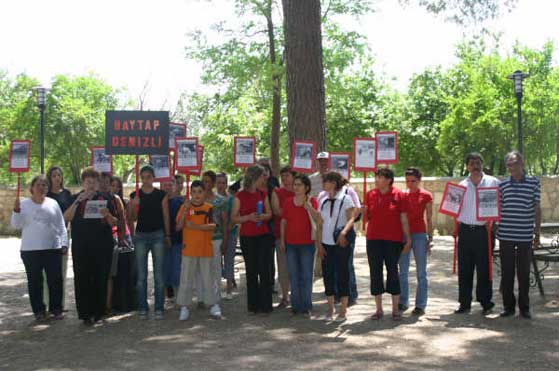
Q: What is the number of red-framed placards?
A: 13